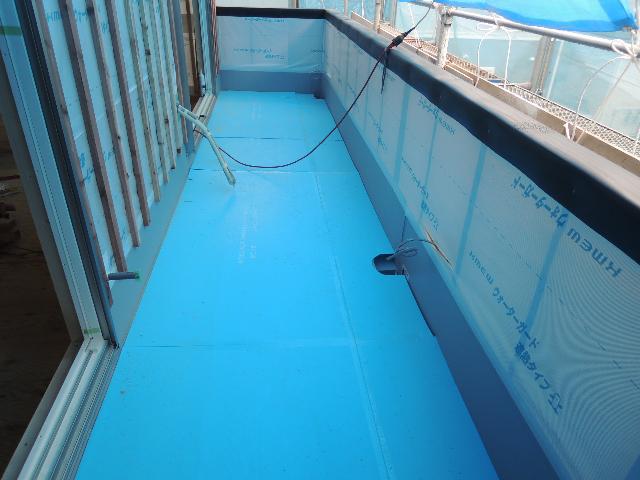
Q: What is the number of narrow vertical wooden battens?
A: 9